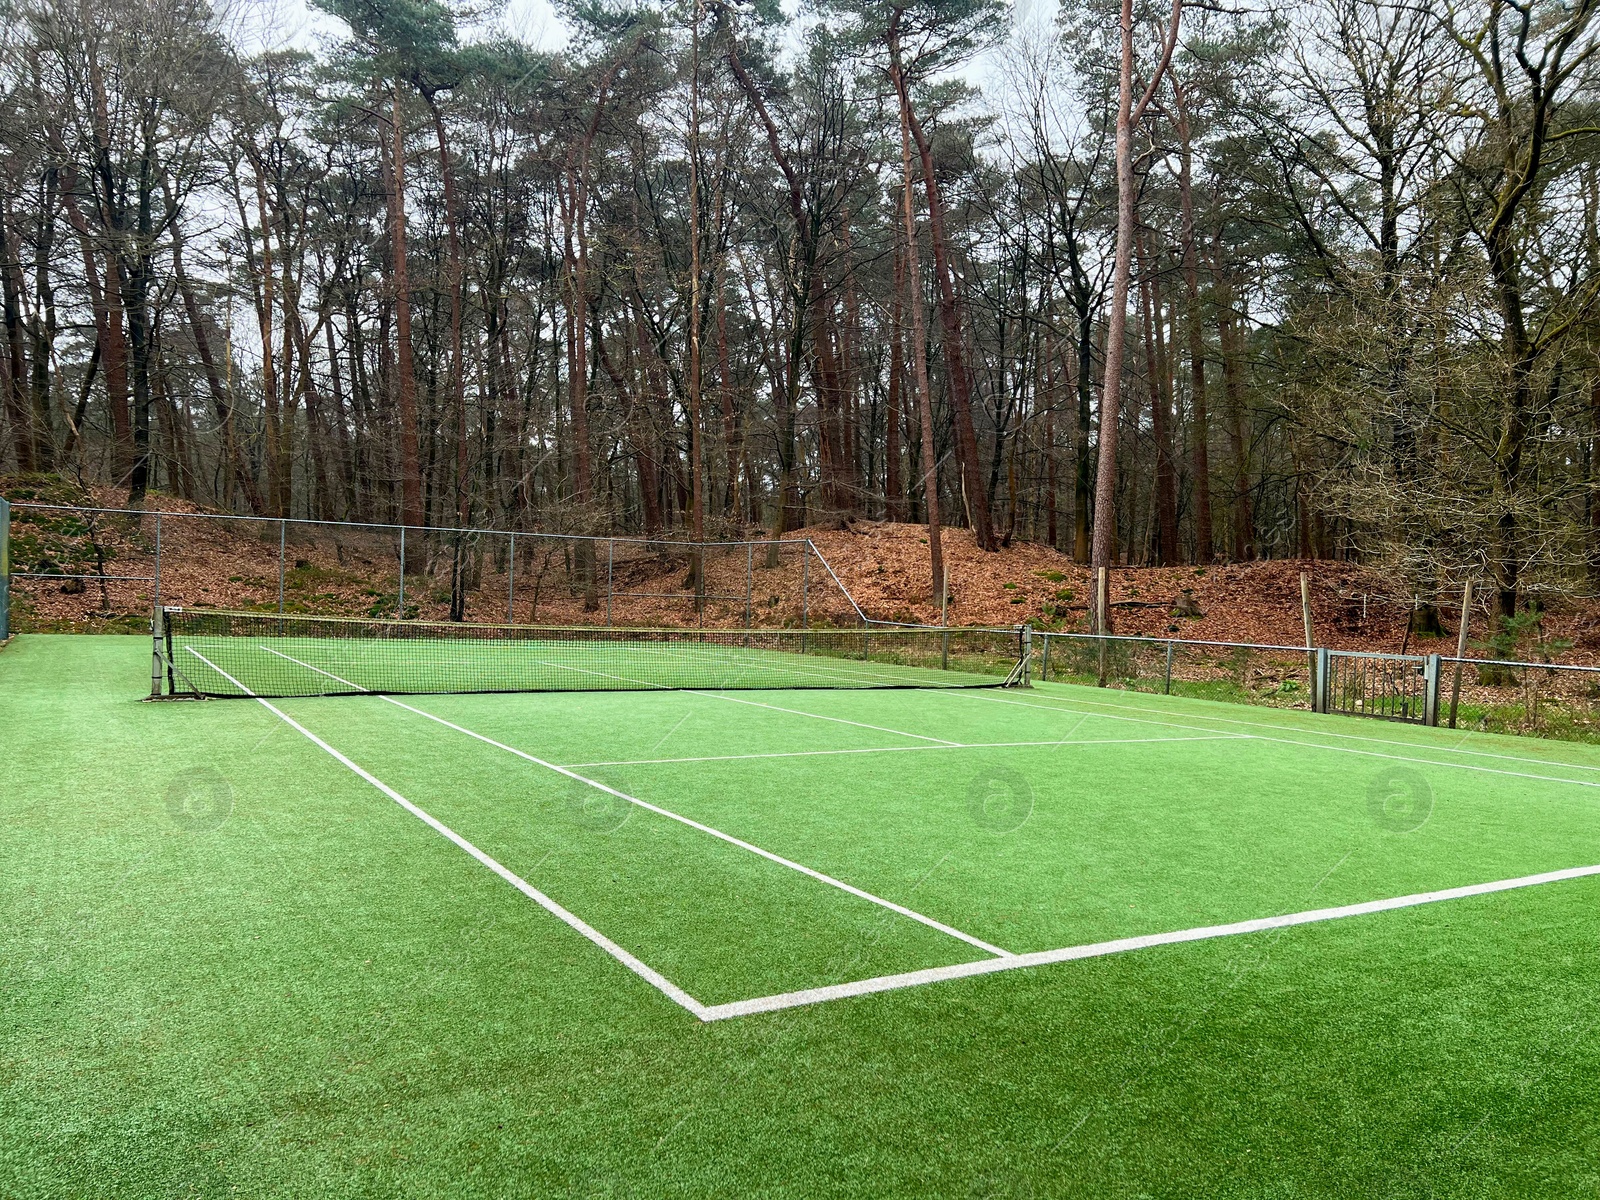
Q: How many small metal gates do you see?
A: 1